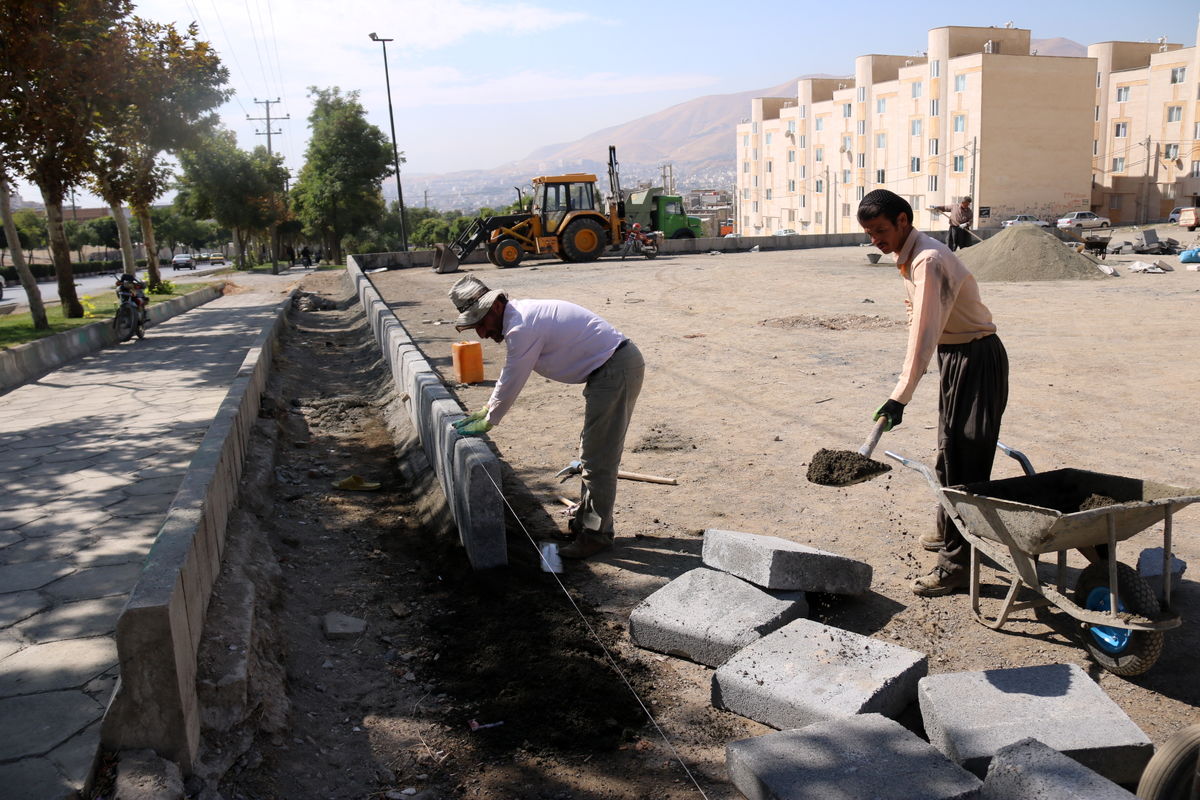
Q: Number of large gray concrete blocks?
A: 6